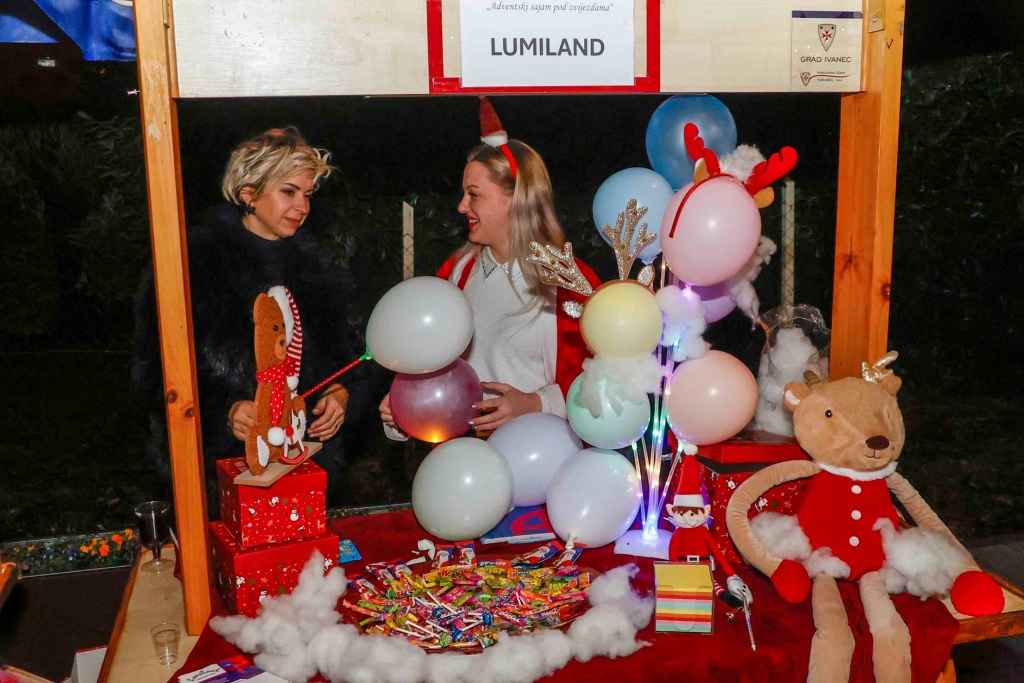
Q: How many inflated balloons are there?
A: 12